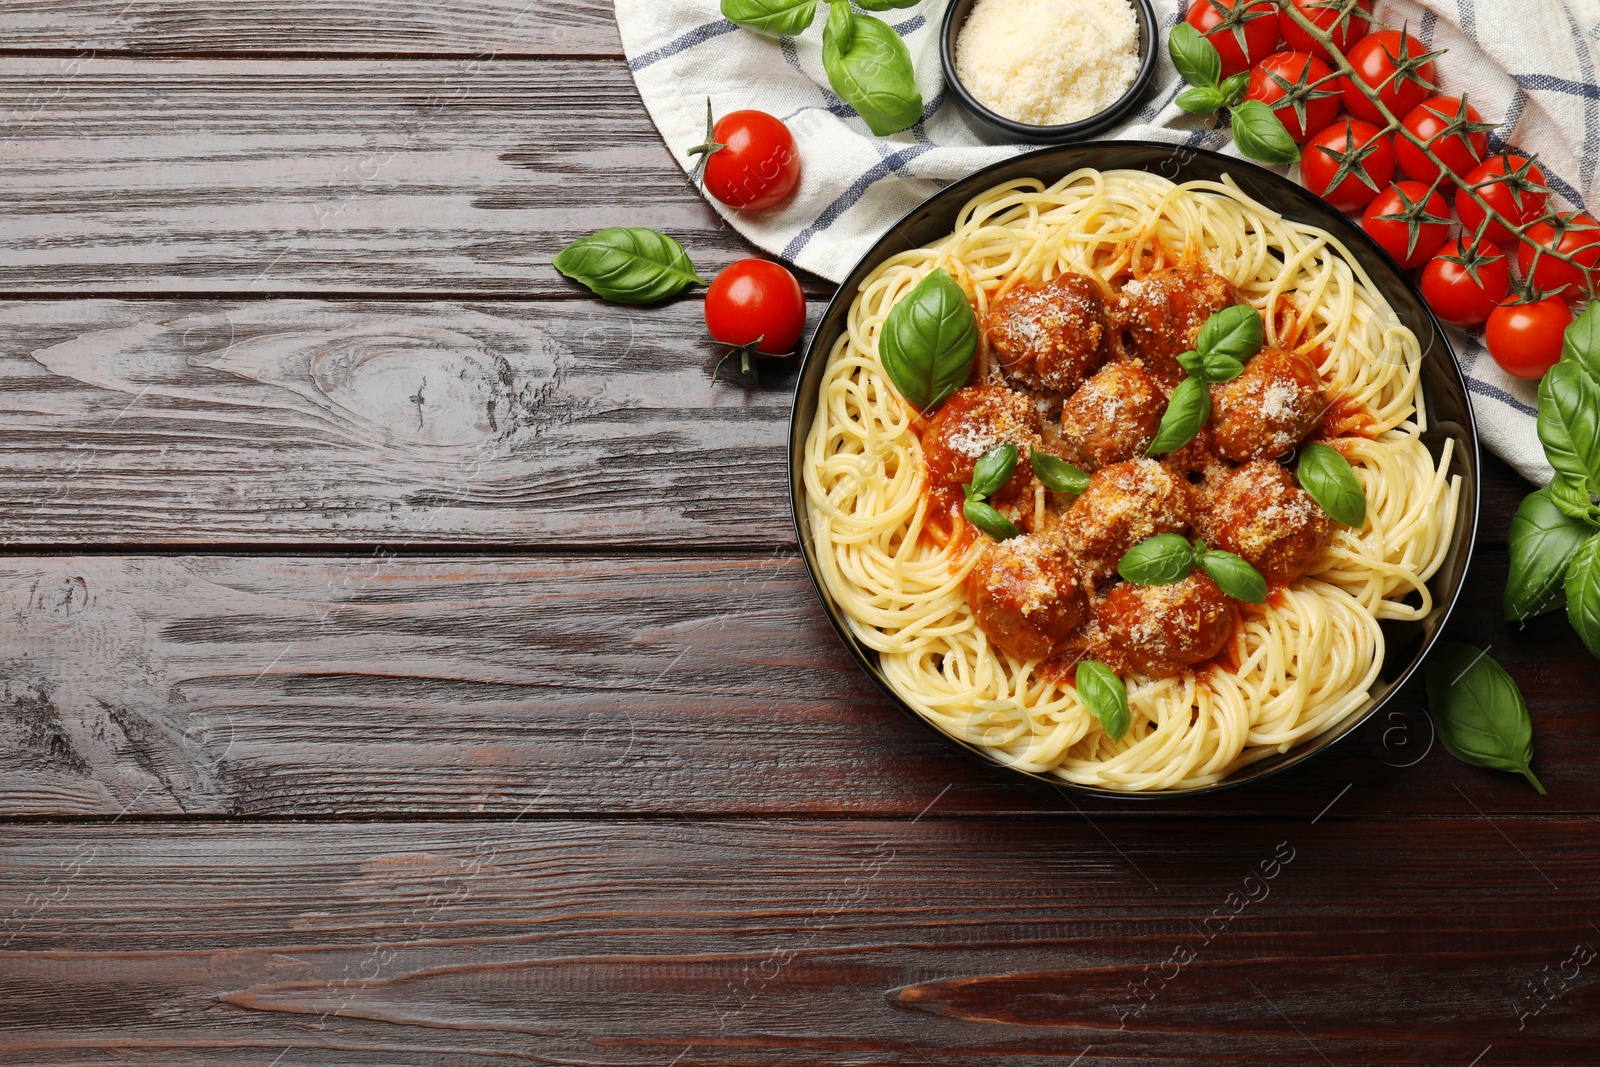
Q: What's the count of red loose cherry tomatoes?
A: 2